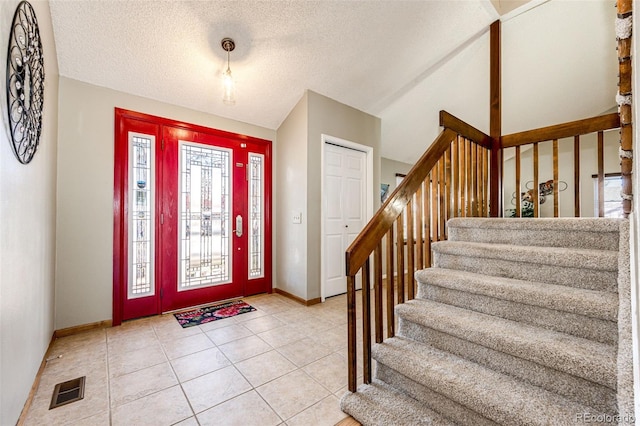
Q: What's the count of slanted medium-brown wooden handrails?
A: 1